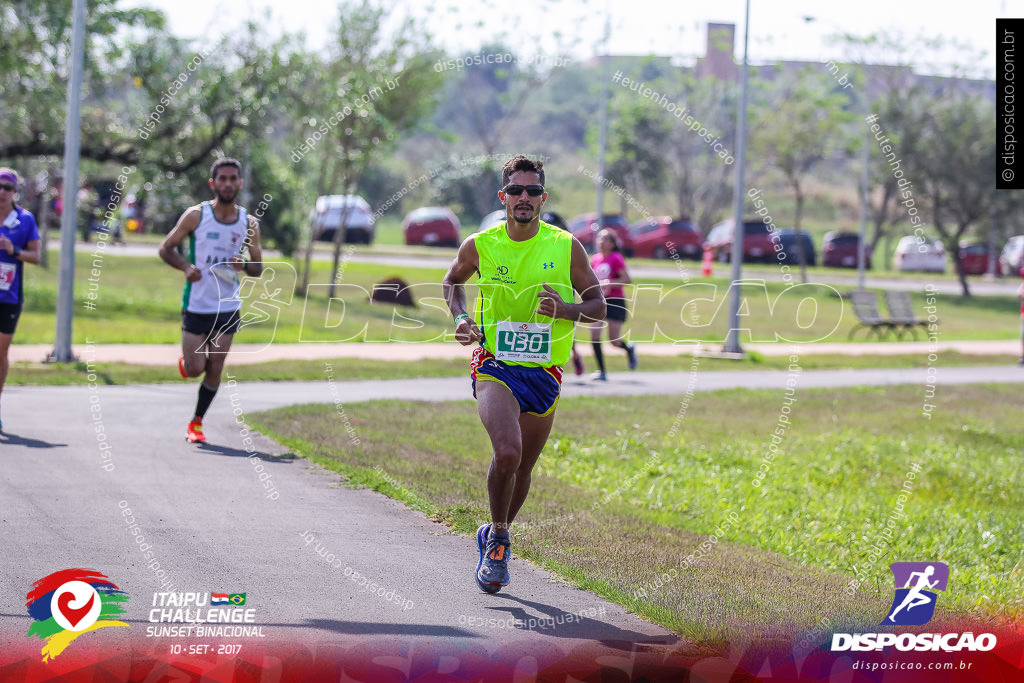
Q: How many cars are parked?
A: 12